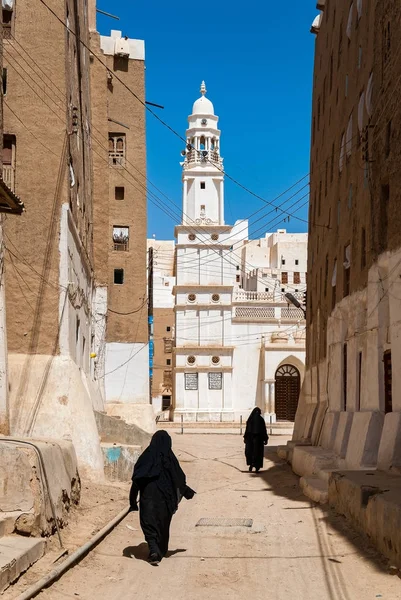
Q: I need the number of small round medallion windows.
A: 6